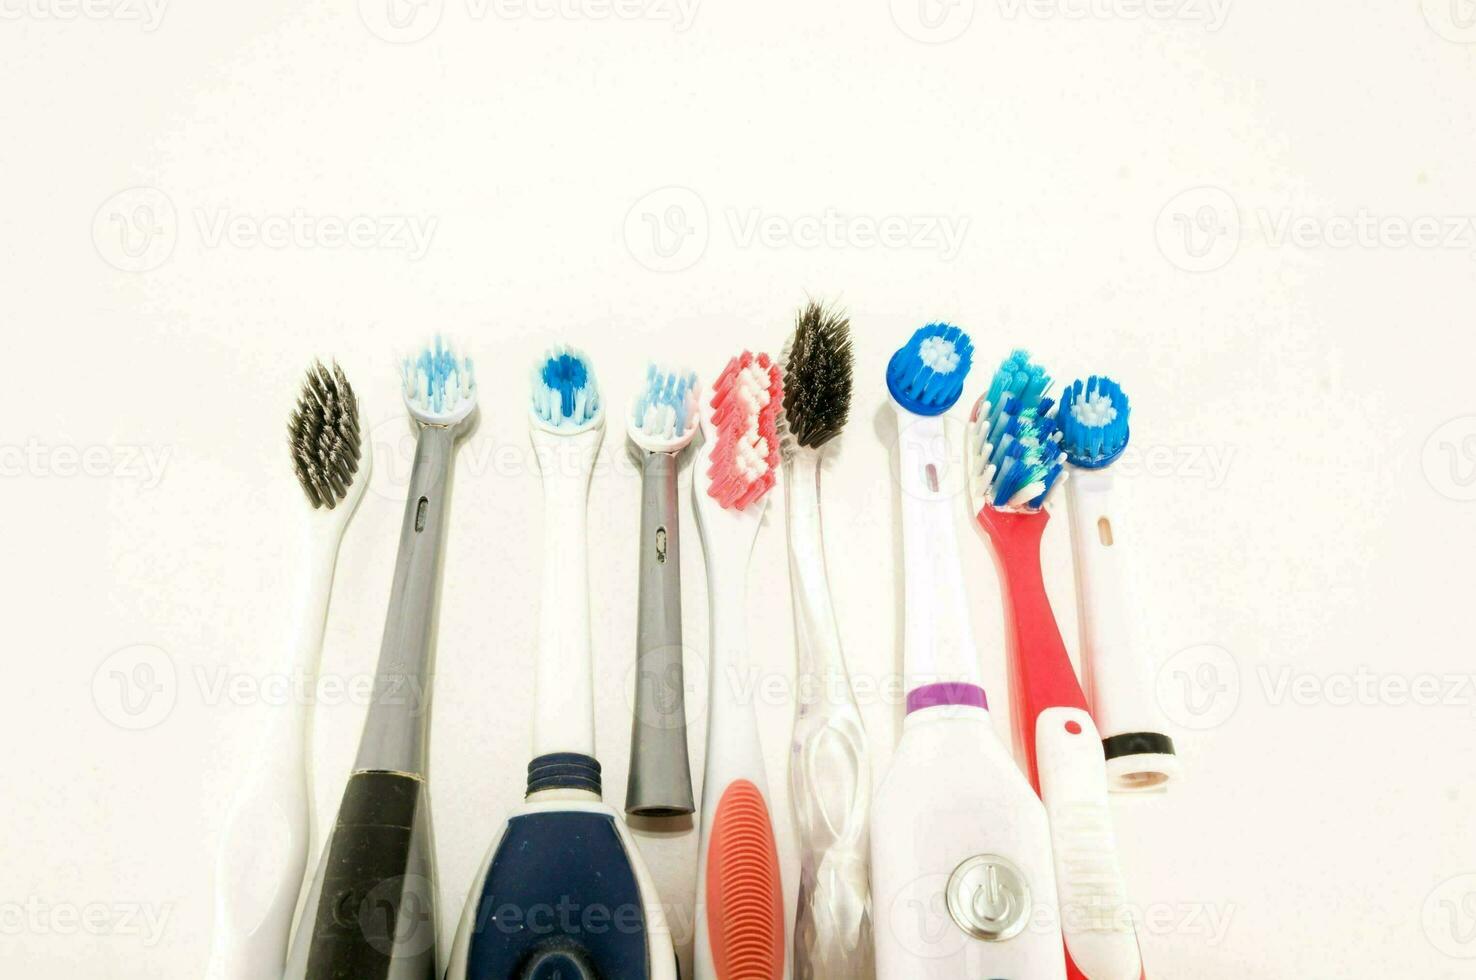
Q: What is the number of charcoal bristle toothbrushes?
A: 2